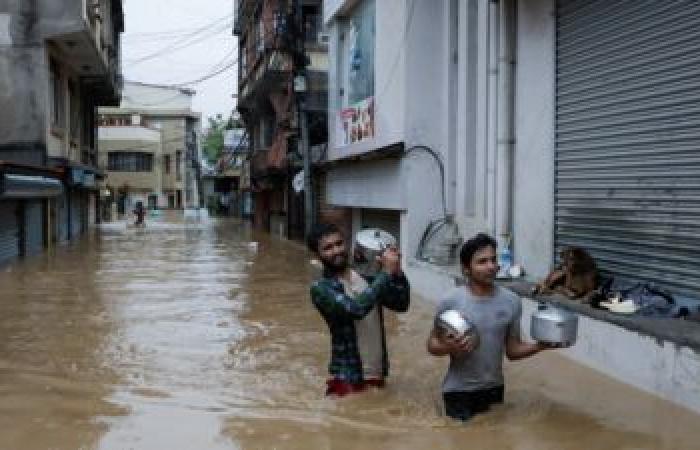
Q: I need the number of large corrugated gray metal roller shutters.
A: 1